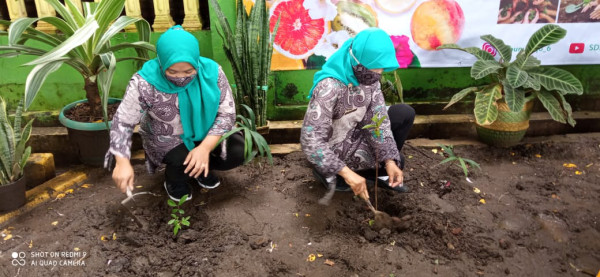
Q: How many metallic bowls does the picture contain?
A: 0